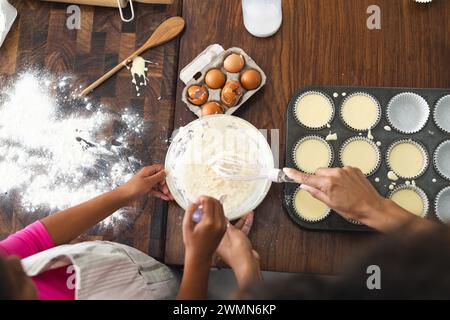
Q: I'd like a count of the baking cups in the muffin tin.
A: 12